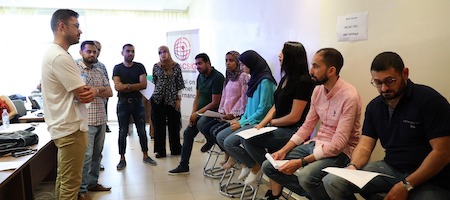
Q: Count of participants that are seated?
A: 6